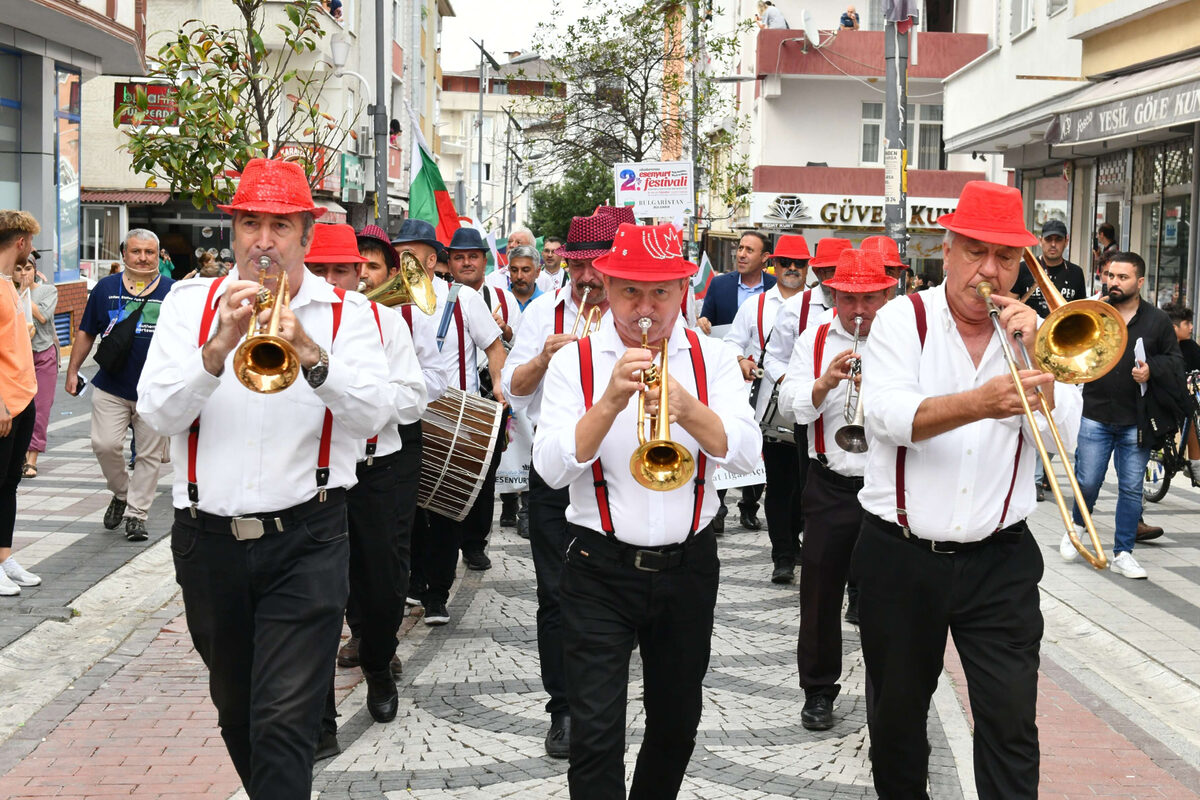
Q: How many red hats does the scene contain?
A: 8